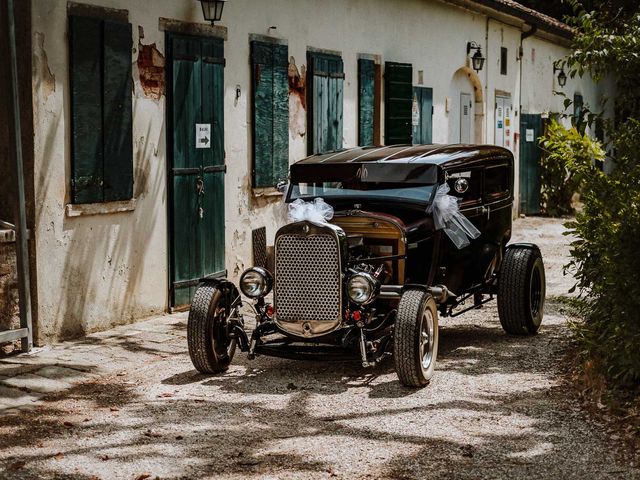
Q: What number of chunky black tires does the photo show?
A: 3